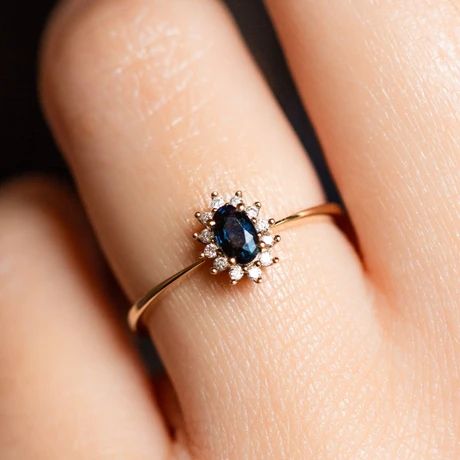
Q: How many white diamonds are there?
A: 12